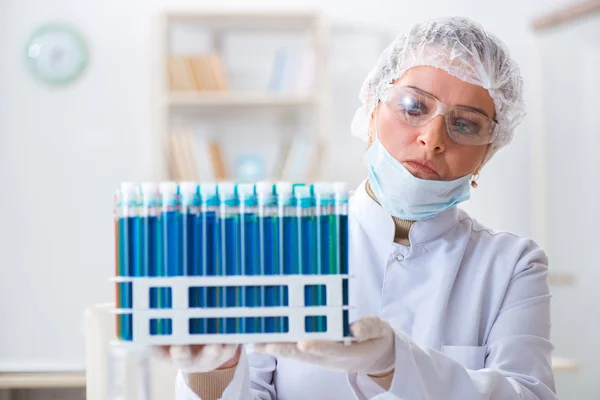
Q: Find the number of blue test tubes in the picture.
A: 12